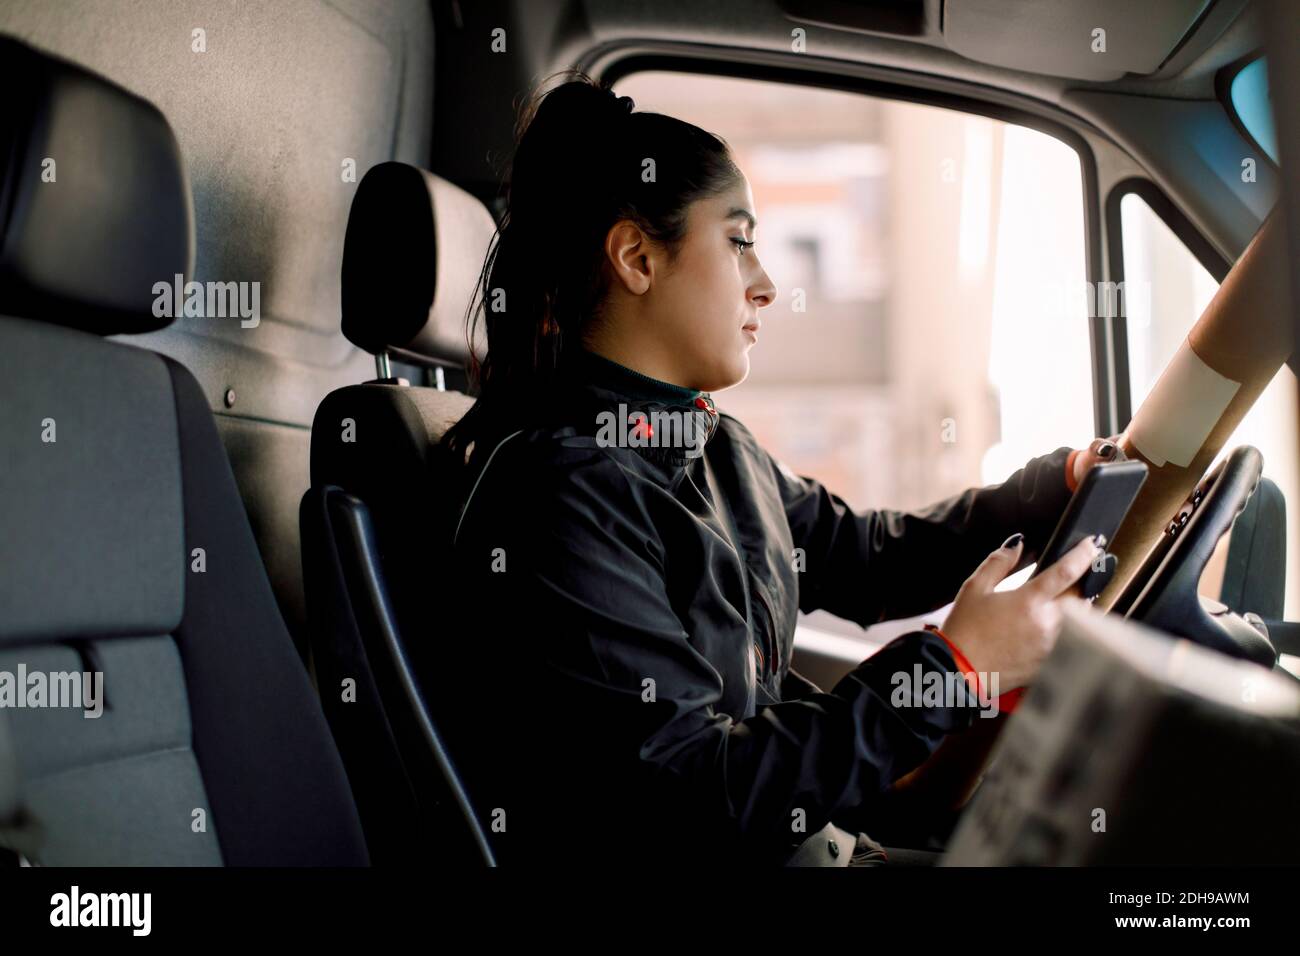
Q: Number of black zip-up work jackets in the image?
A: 1